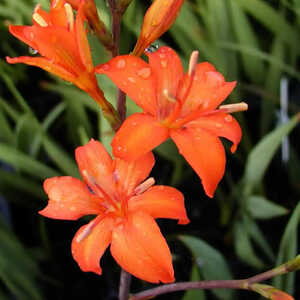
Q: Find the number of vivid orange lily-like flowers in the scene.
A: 3